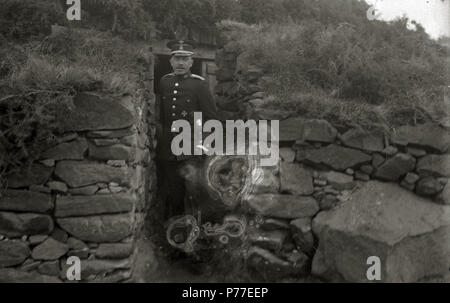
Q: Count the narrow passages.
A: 1